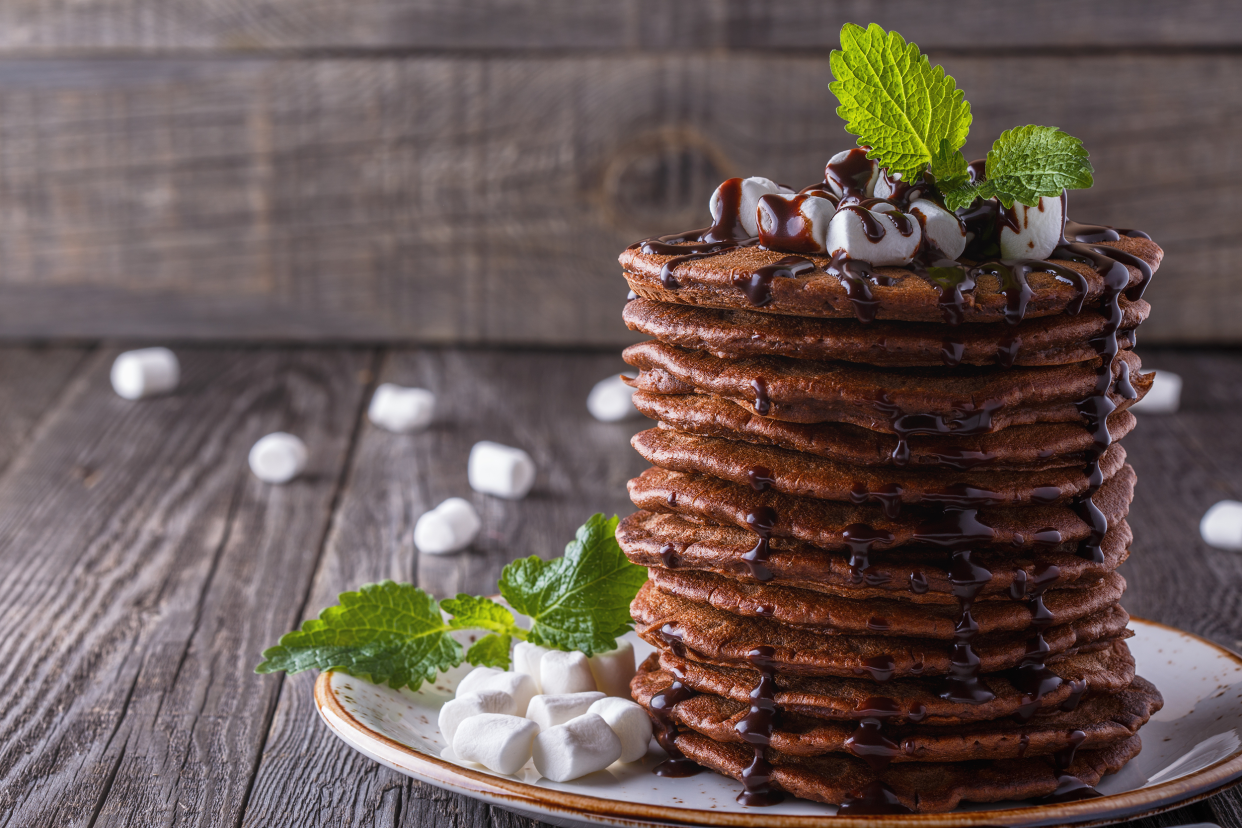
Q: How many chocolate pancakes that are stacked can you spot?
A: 12